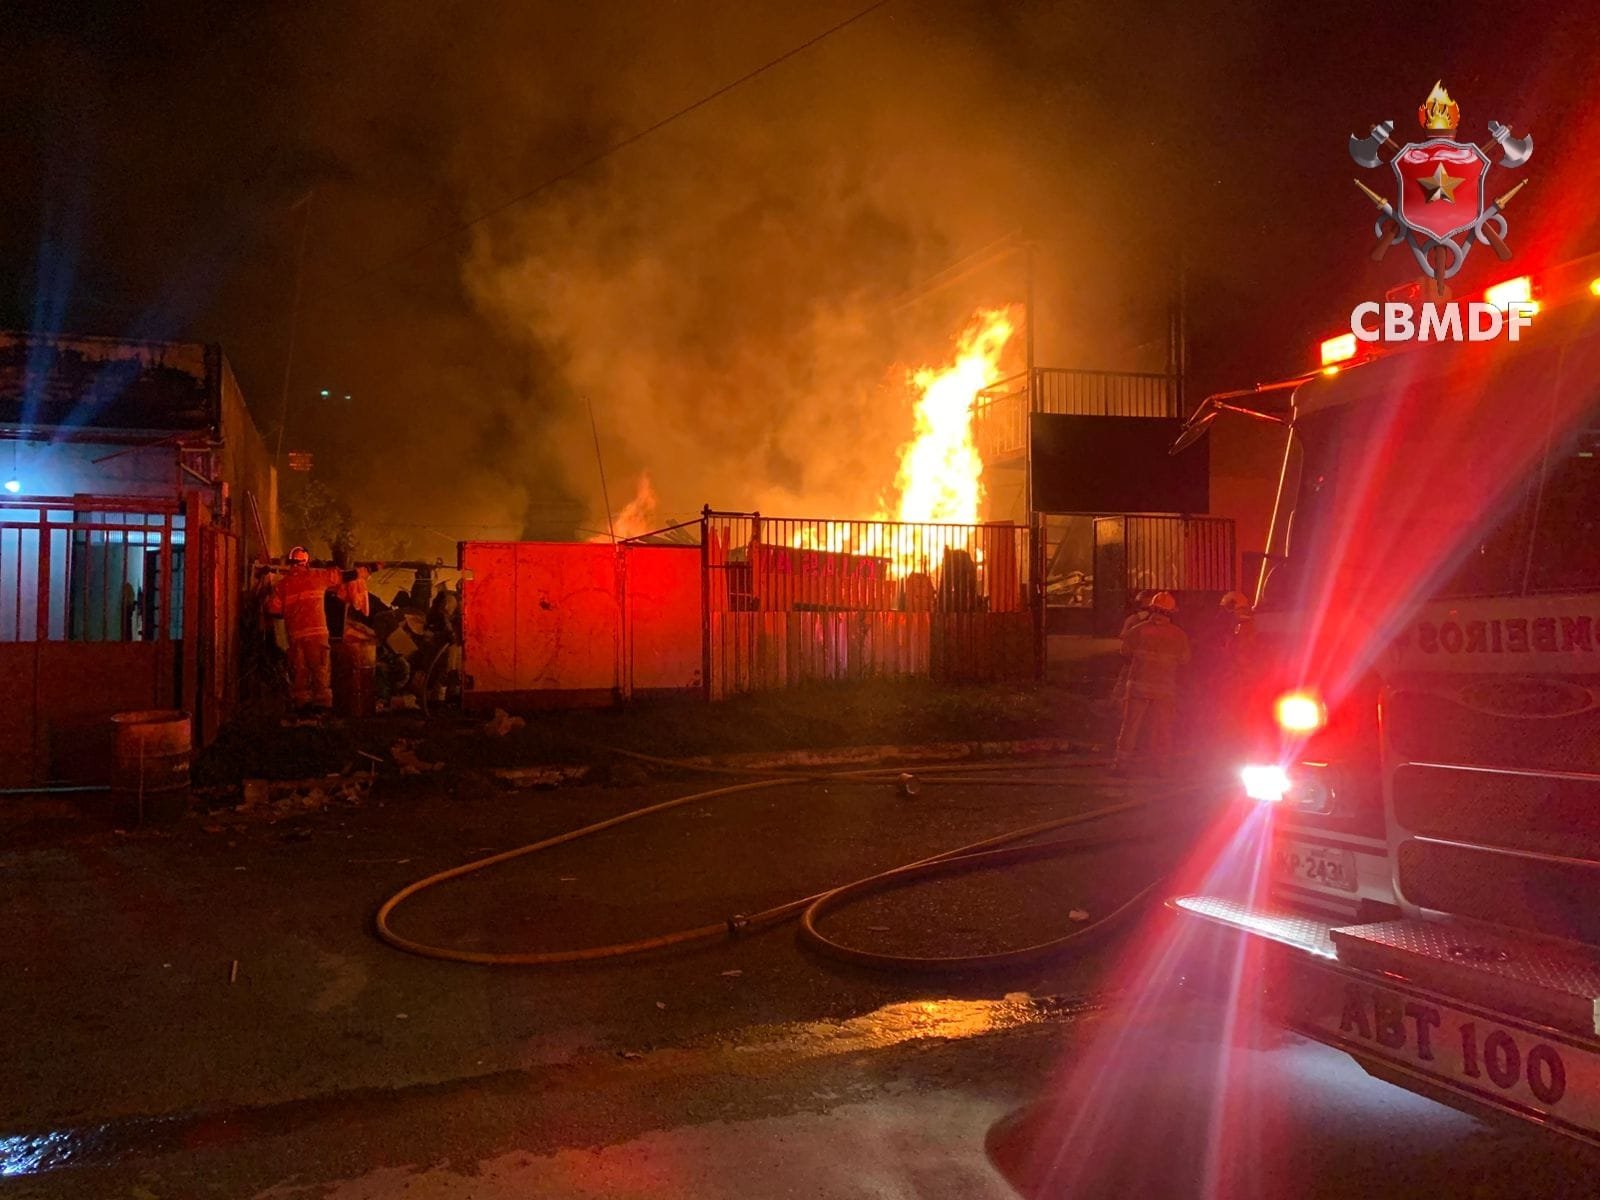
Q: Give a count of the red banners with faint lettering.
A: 1